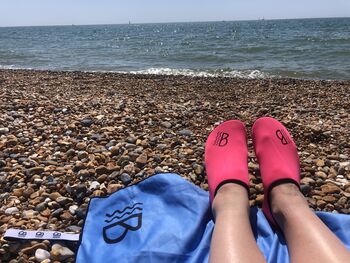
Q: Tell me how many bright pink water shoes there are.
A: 2